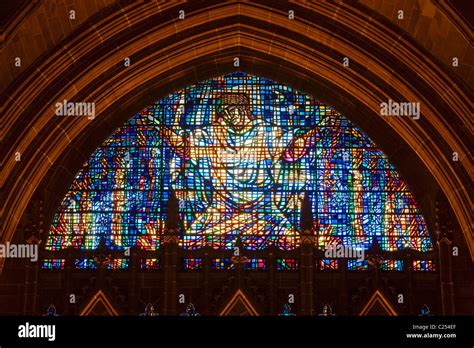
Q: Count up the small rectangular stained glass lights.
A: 12